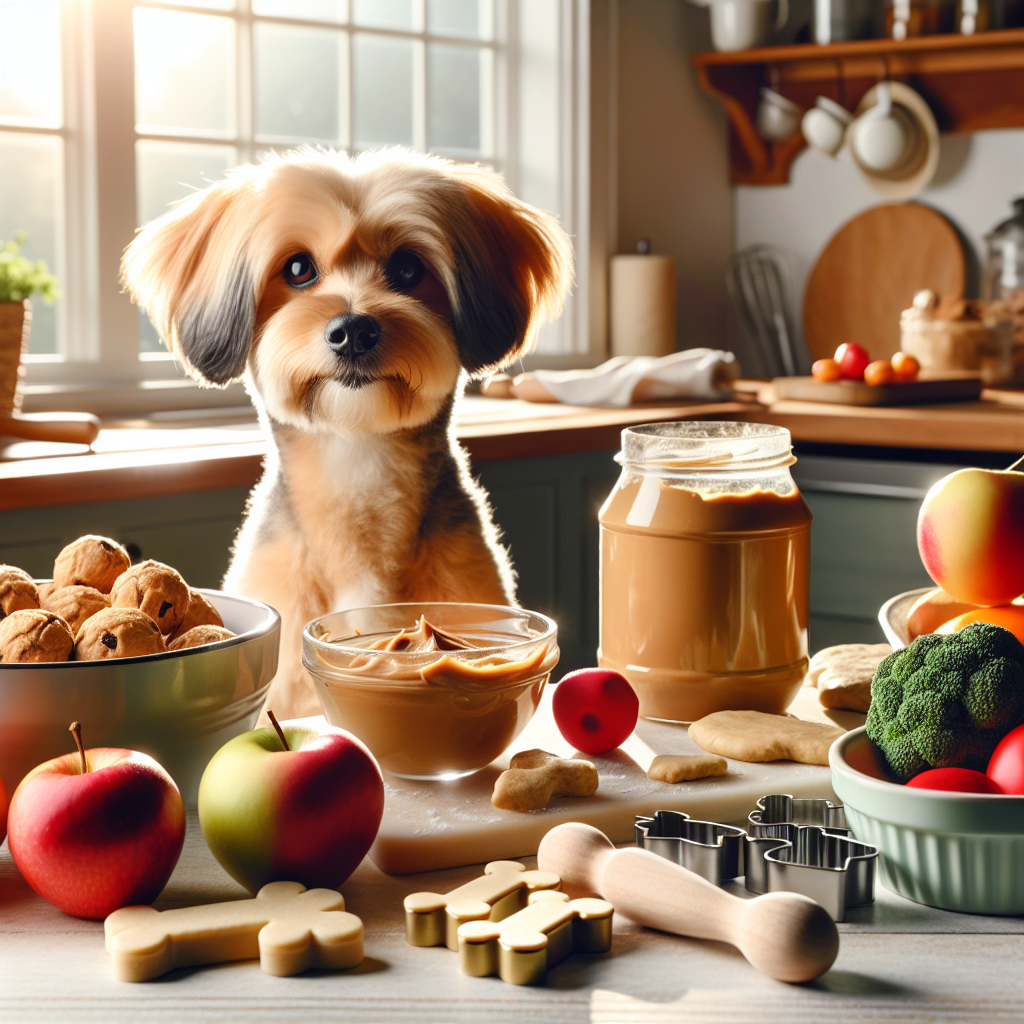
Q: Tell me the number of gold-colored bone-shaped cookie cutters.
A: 2